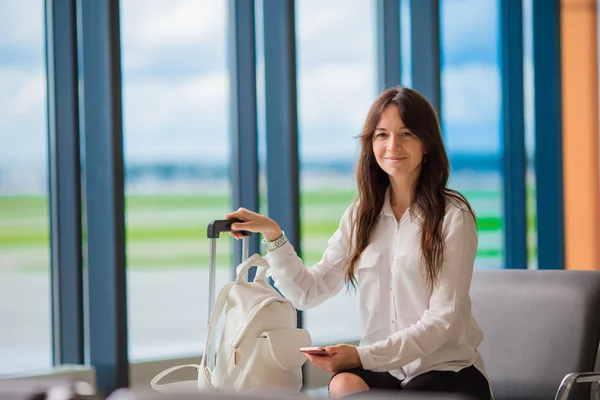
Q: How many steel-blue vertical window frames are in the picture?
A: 8